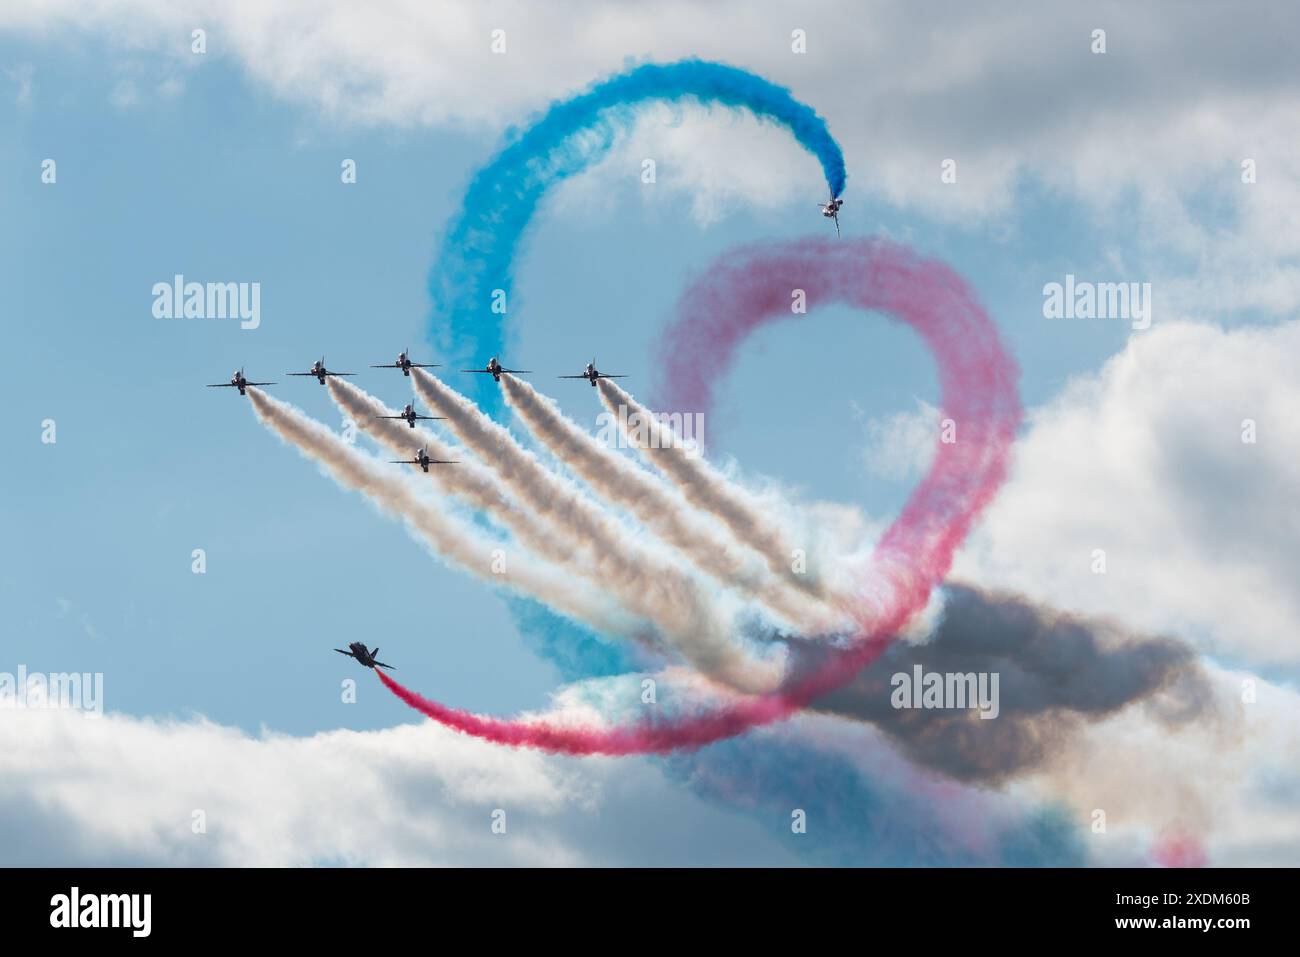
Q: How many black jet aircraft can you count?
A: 9